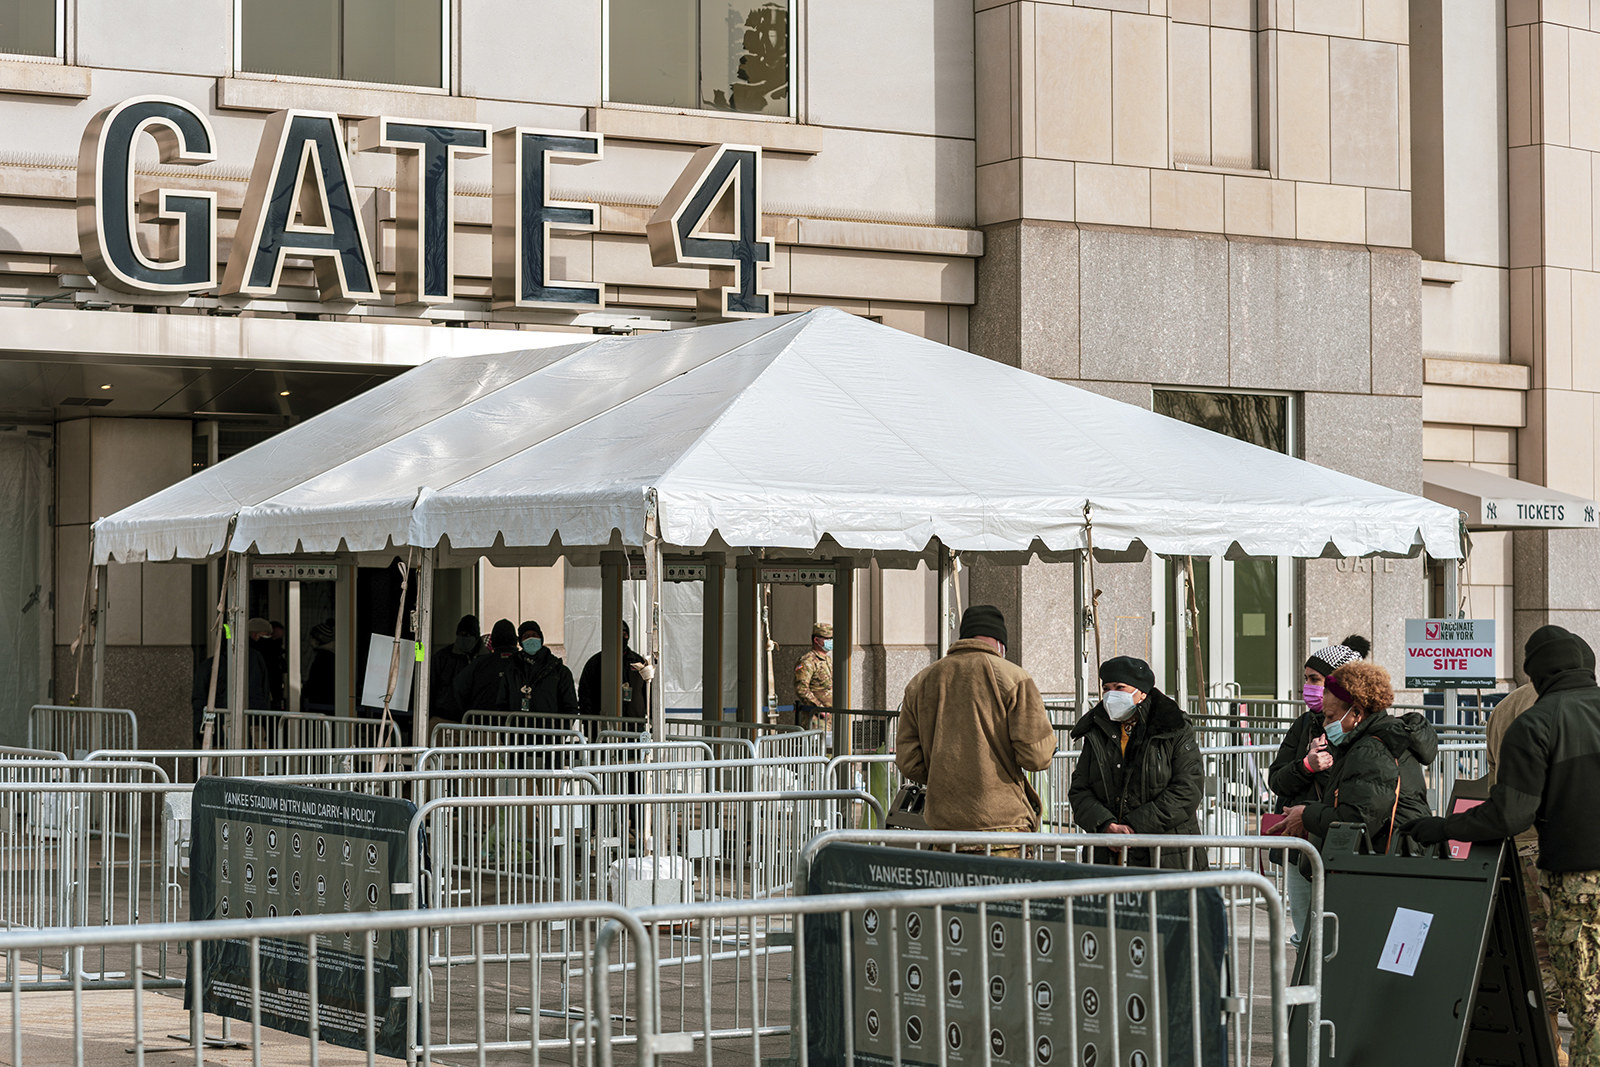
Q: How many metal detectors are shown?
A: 3